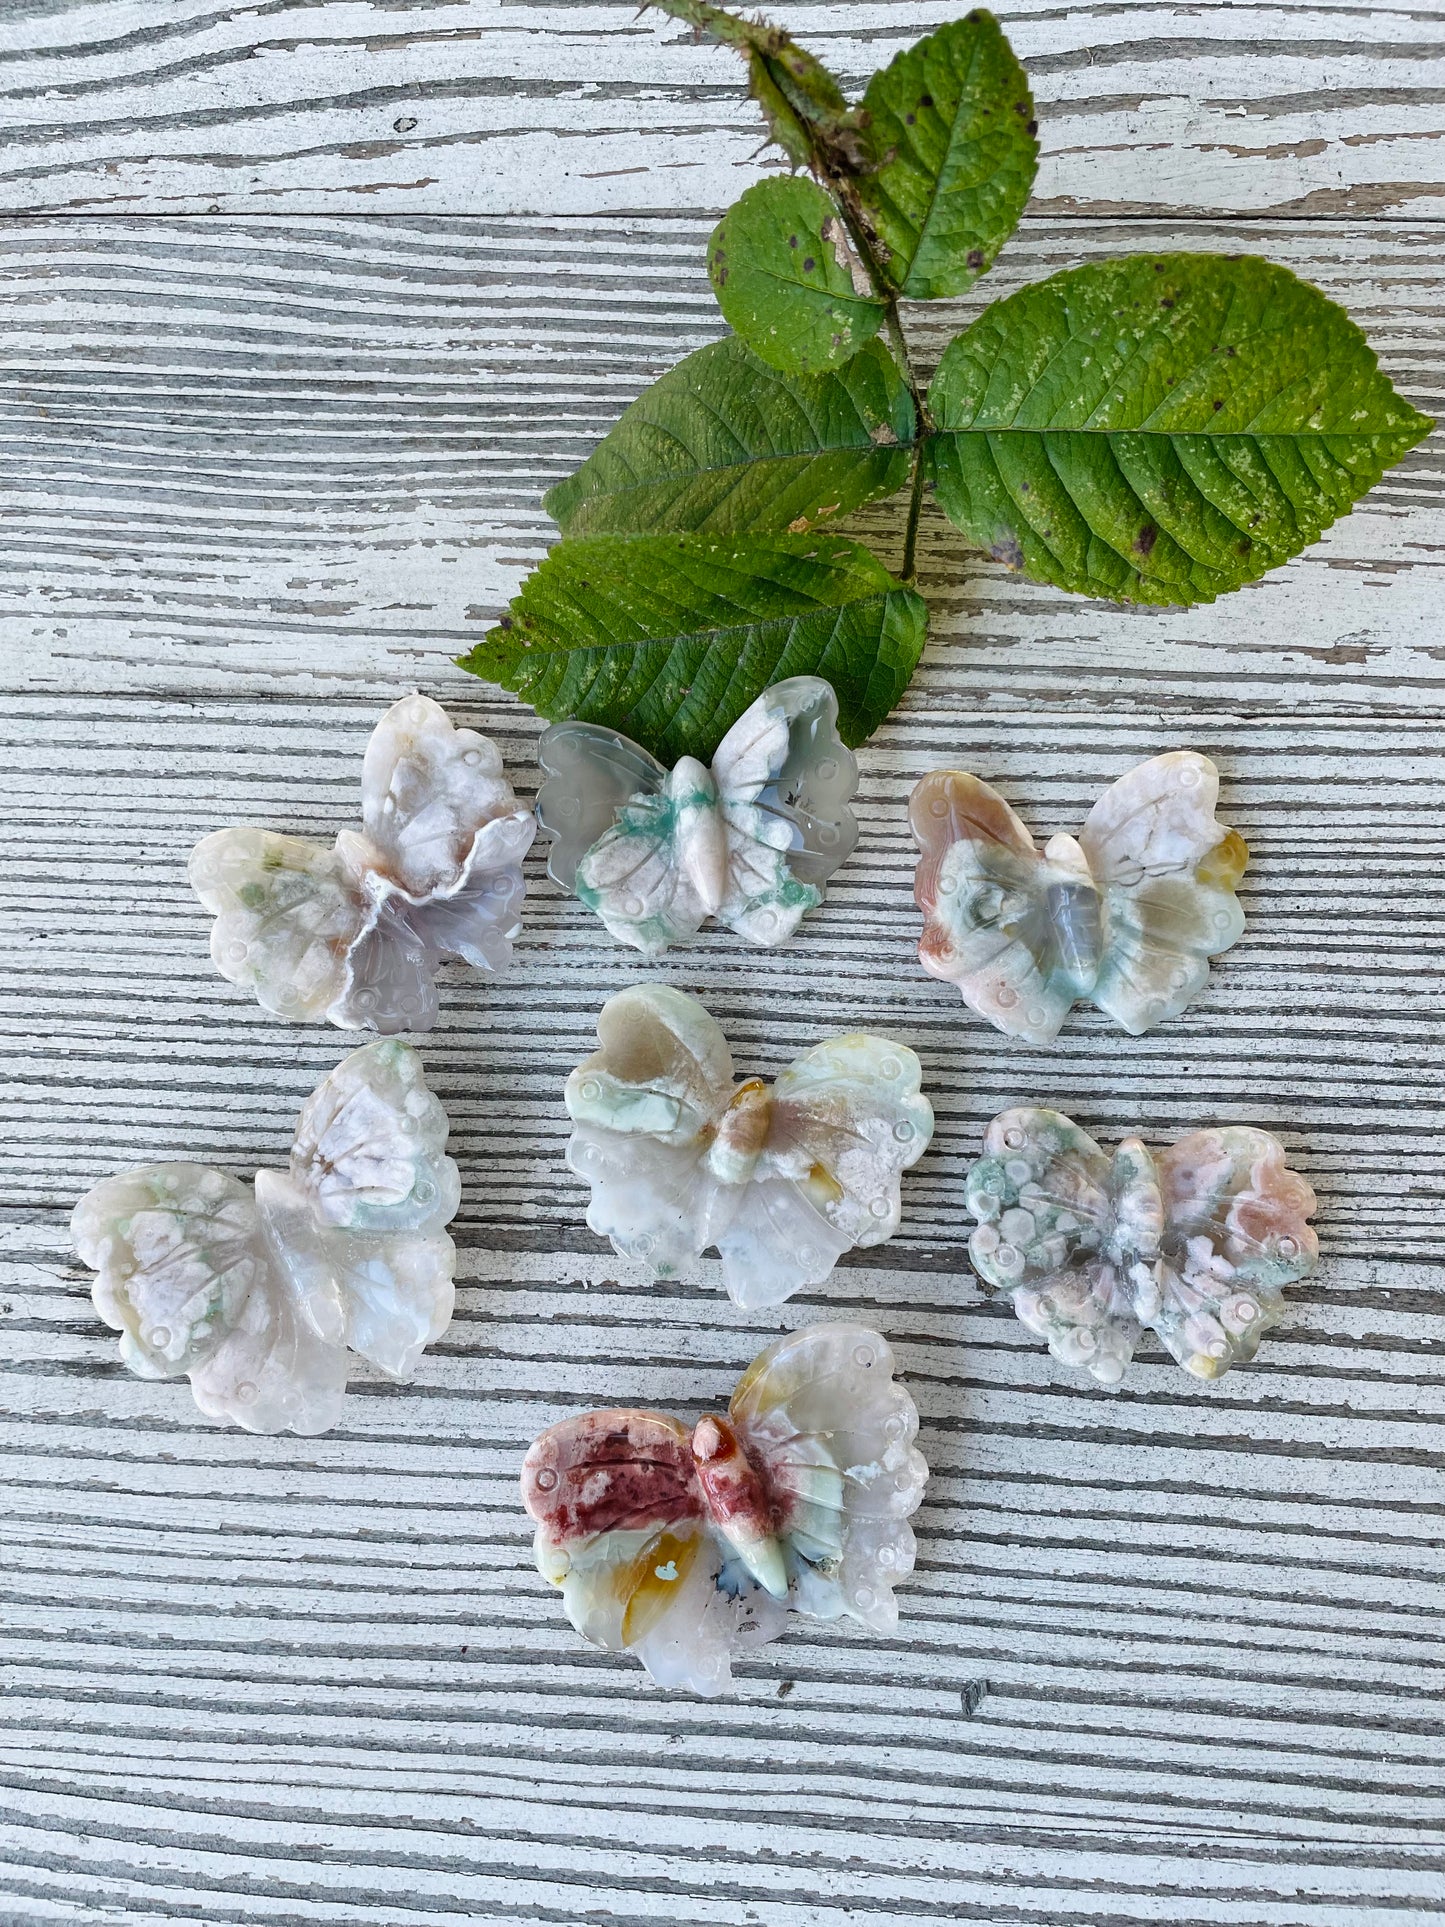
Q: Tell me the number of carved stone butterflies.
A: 7